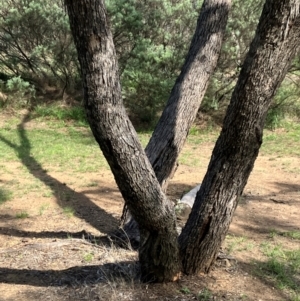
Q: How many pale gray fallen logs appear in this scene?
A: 1